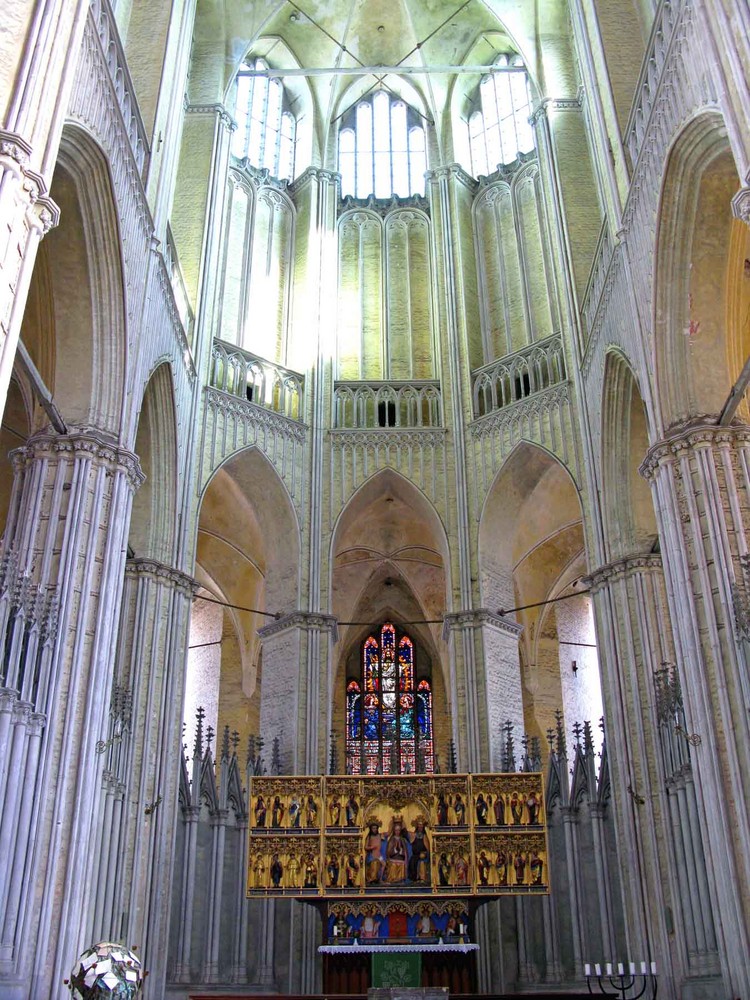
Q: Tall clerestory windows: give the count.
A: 3